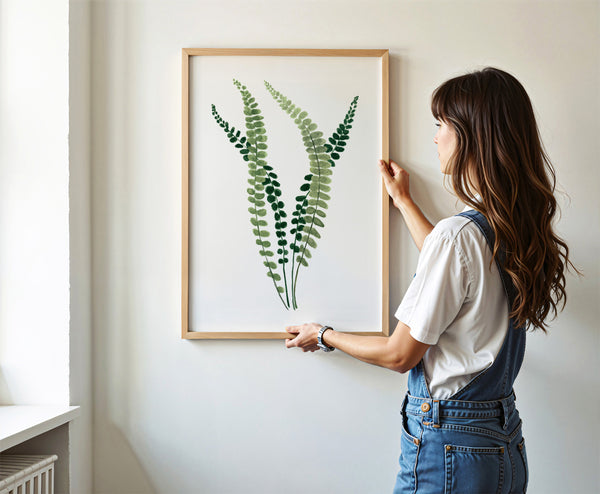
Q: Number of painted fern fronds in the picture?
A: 4